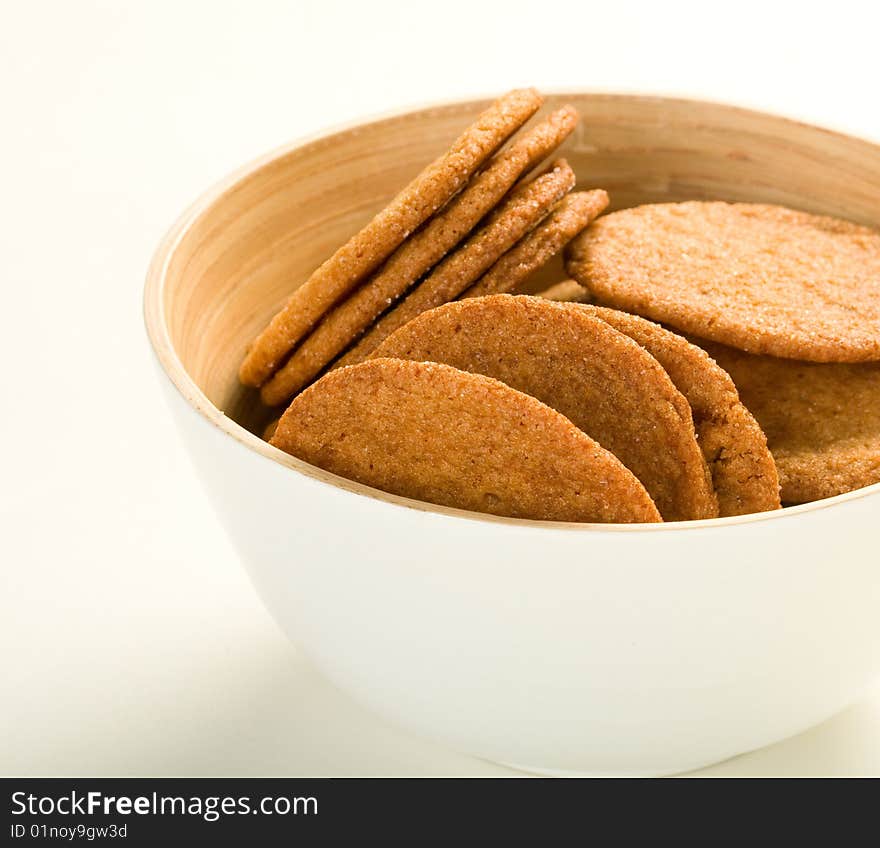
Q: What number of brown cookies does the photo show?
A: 9